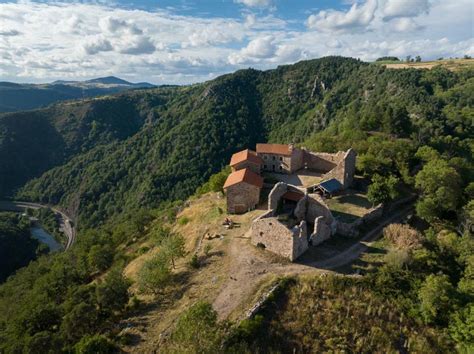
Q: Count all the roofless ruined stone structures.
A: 2